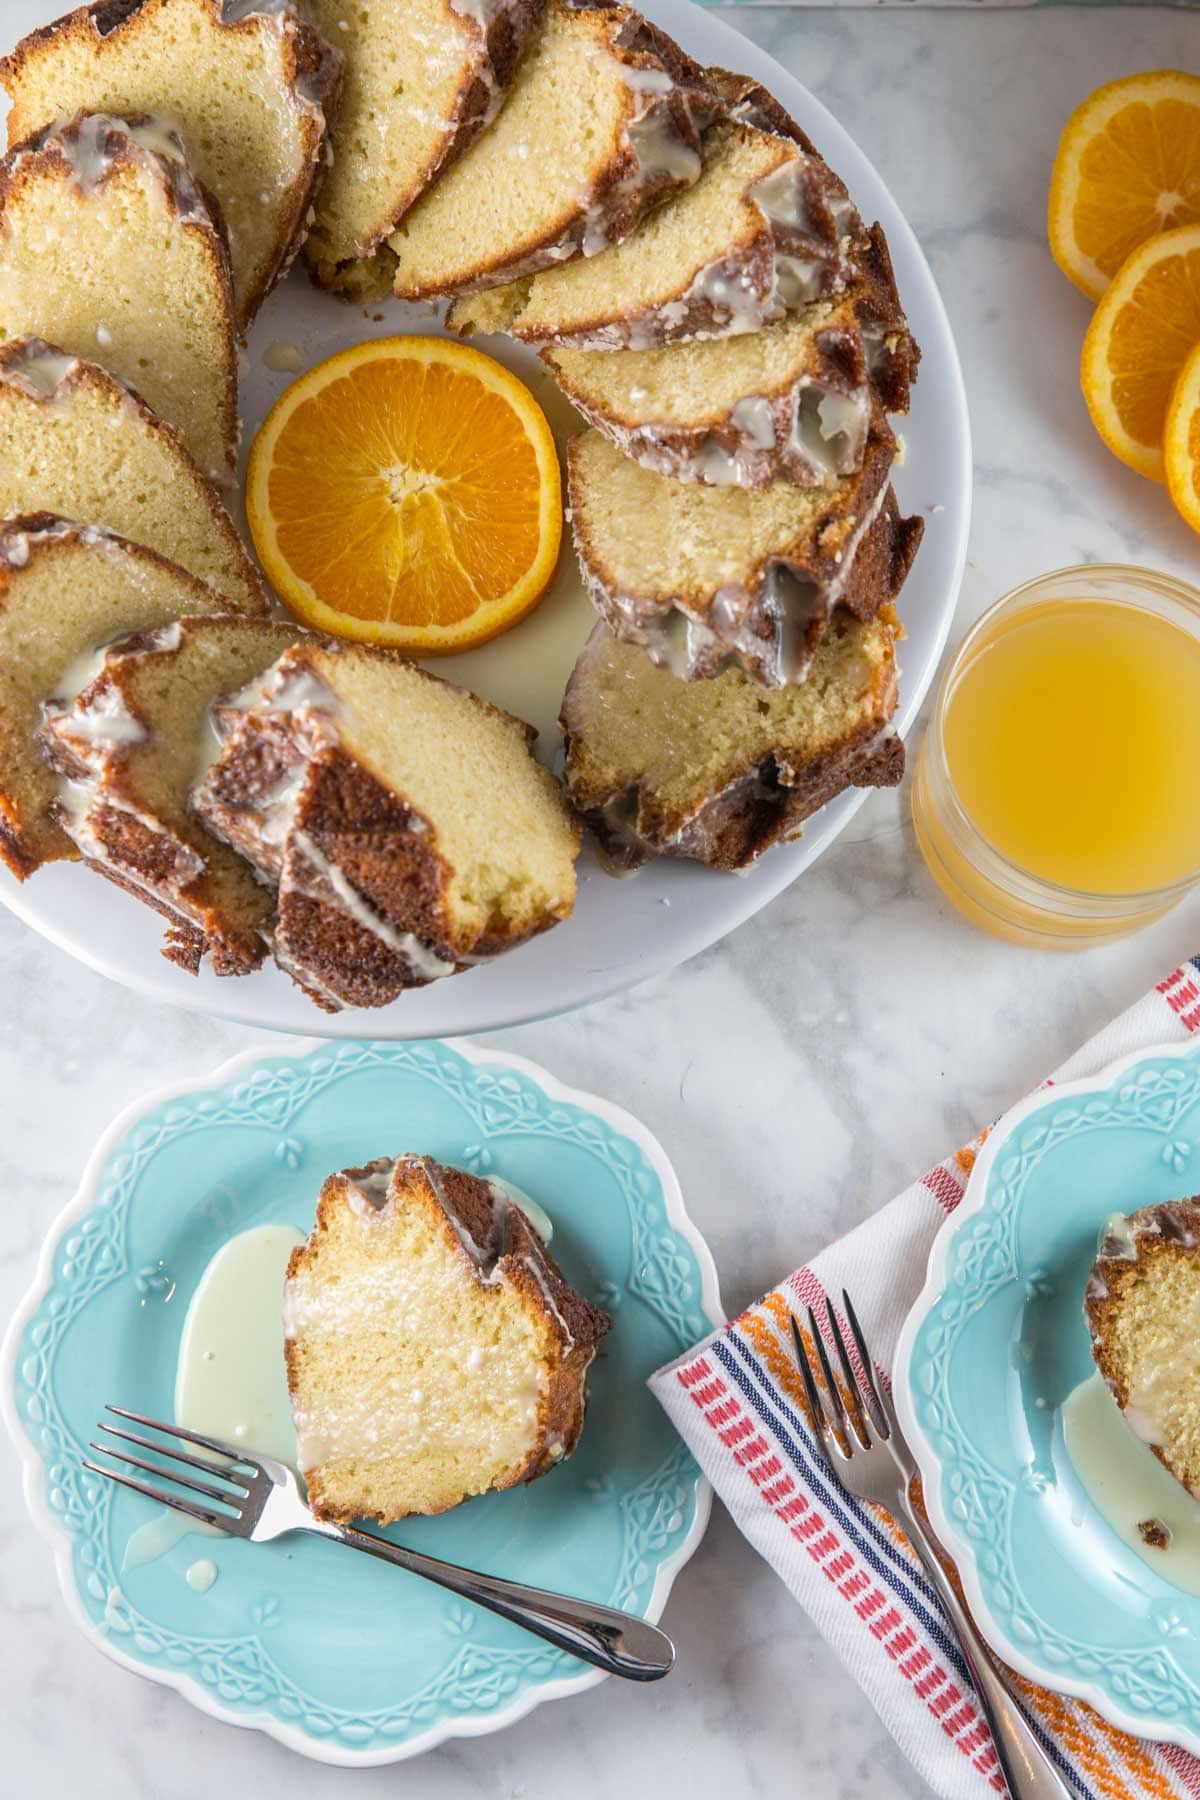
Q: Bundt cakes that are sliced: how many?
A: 1